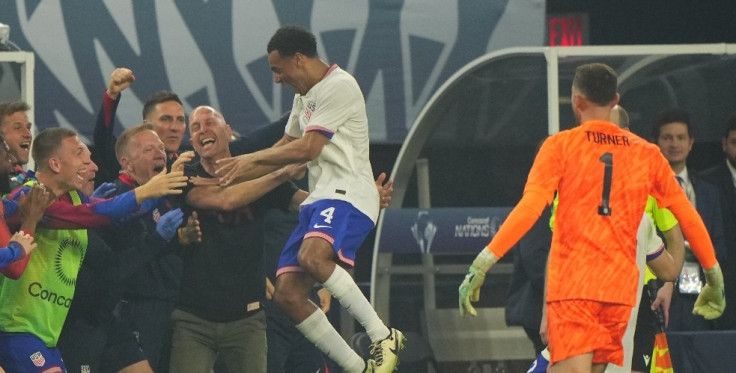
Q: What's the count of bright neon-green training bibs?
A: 1